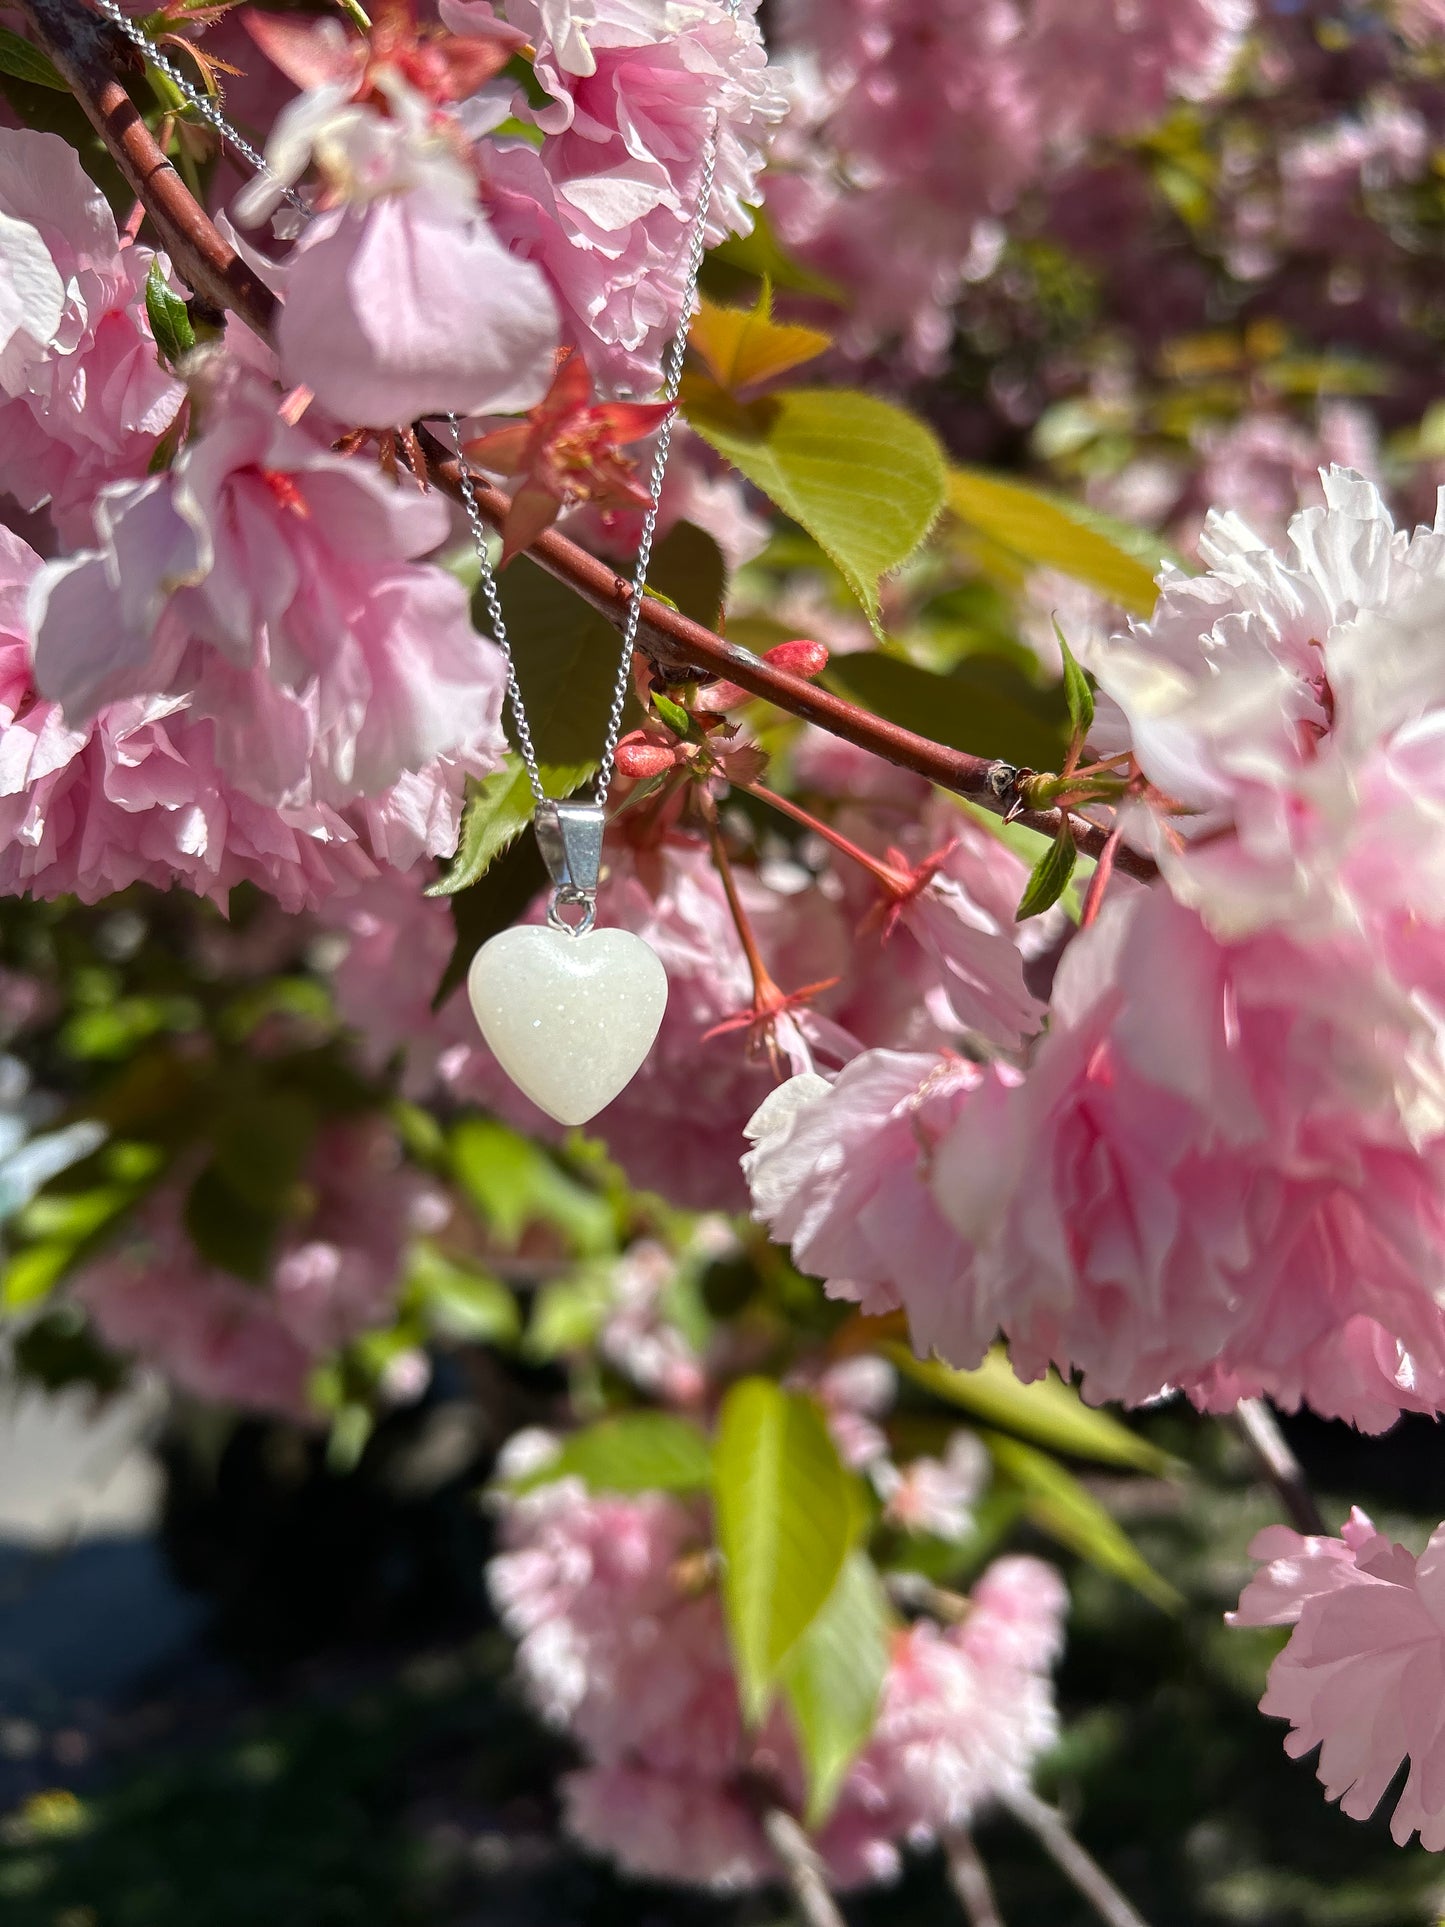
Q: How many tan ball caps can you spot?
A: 0